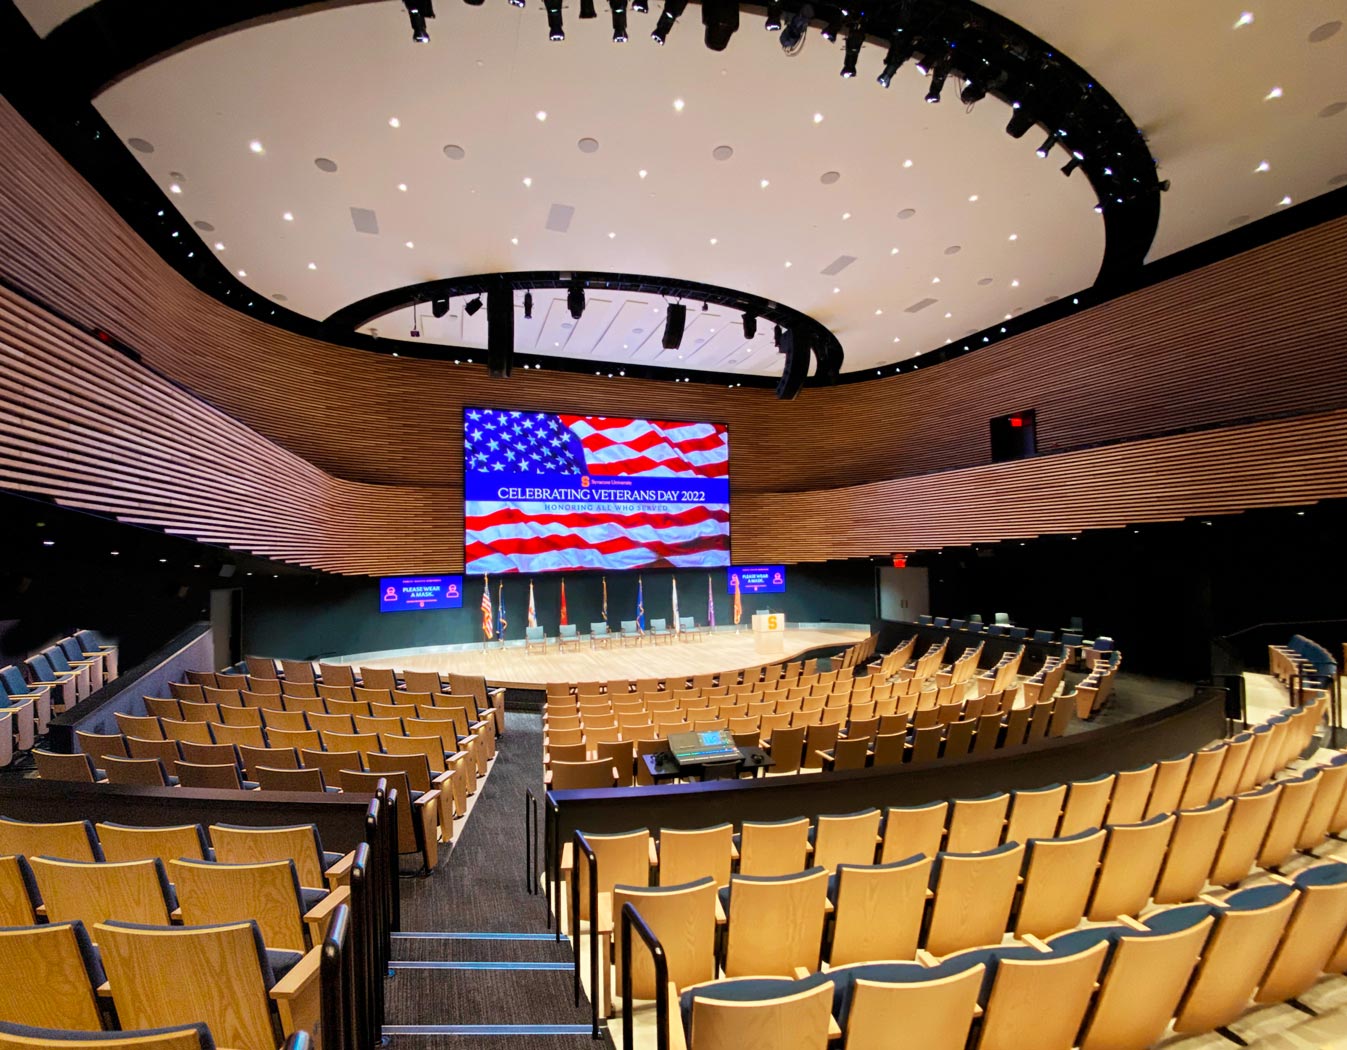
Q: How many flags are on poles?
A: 9